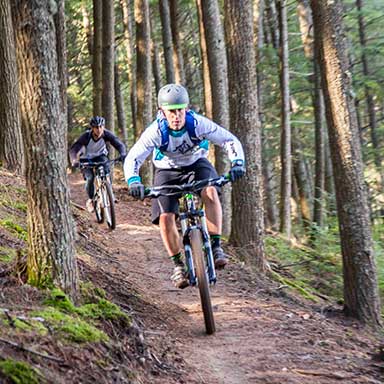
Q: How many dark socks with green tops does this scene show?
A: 2